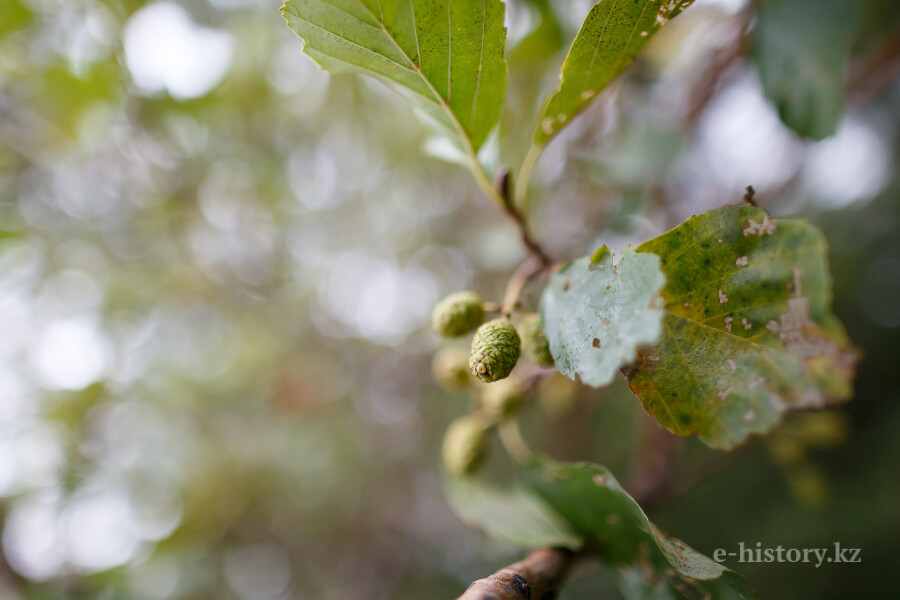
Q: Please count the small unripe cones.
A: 6